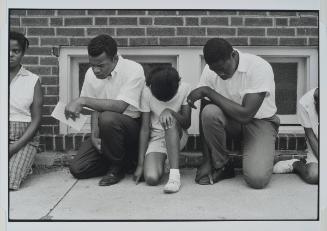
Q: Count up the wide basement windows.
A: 2